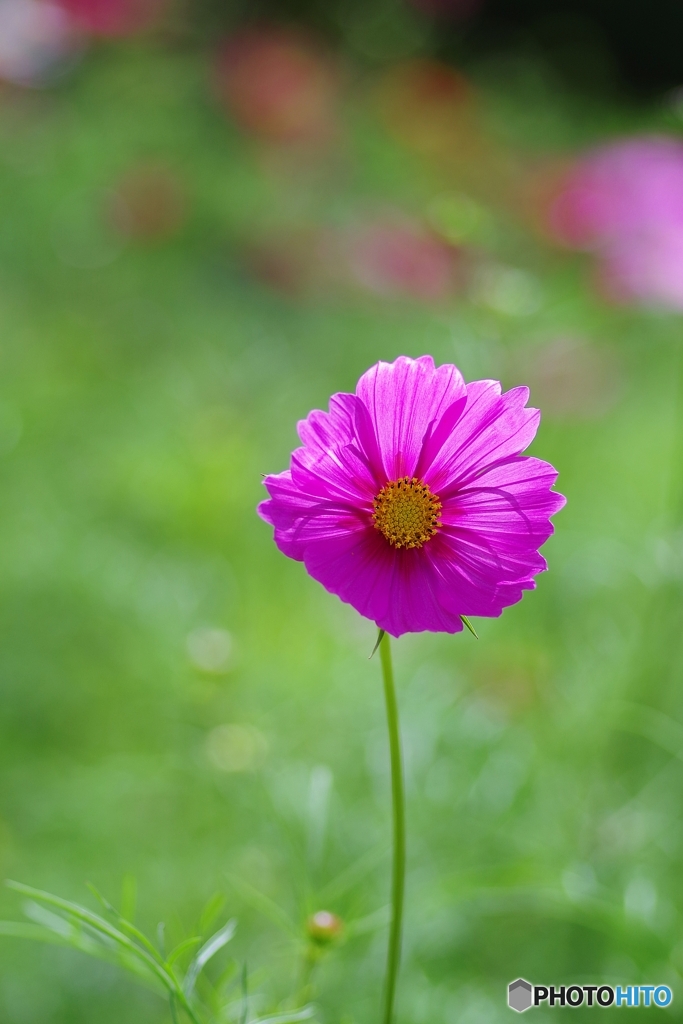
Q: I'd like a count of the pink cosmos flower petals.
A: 8